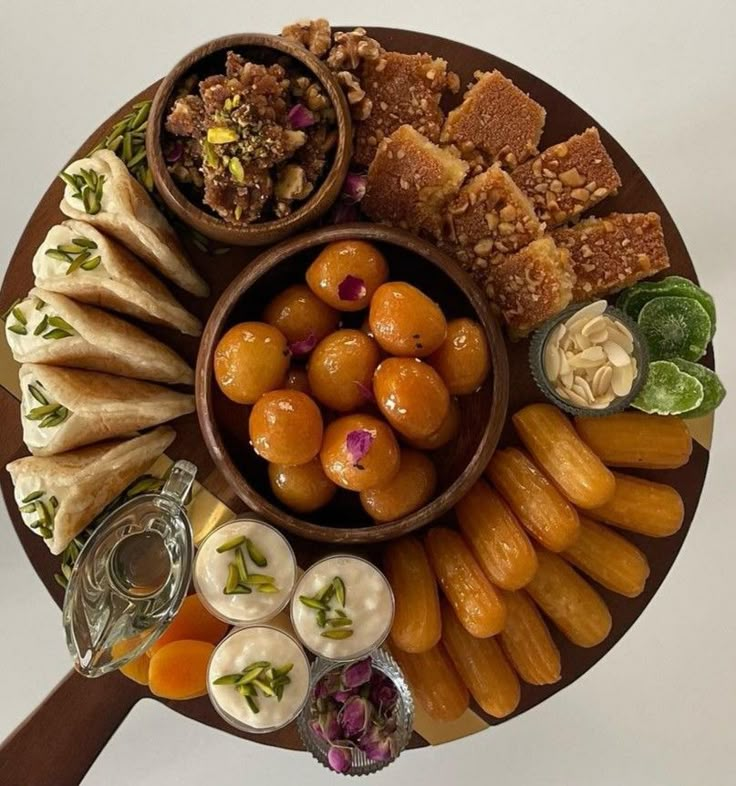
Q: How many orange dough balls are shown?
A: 13